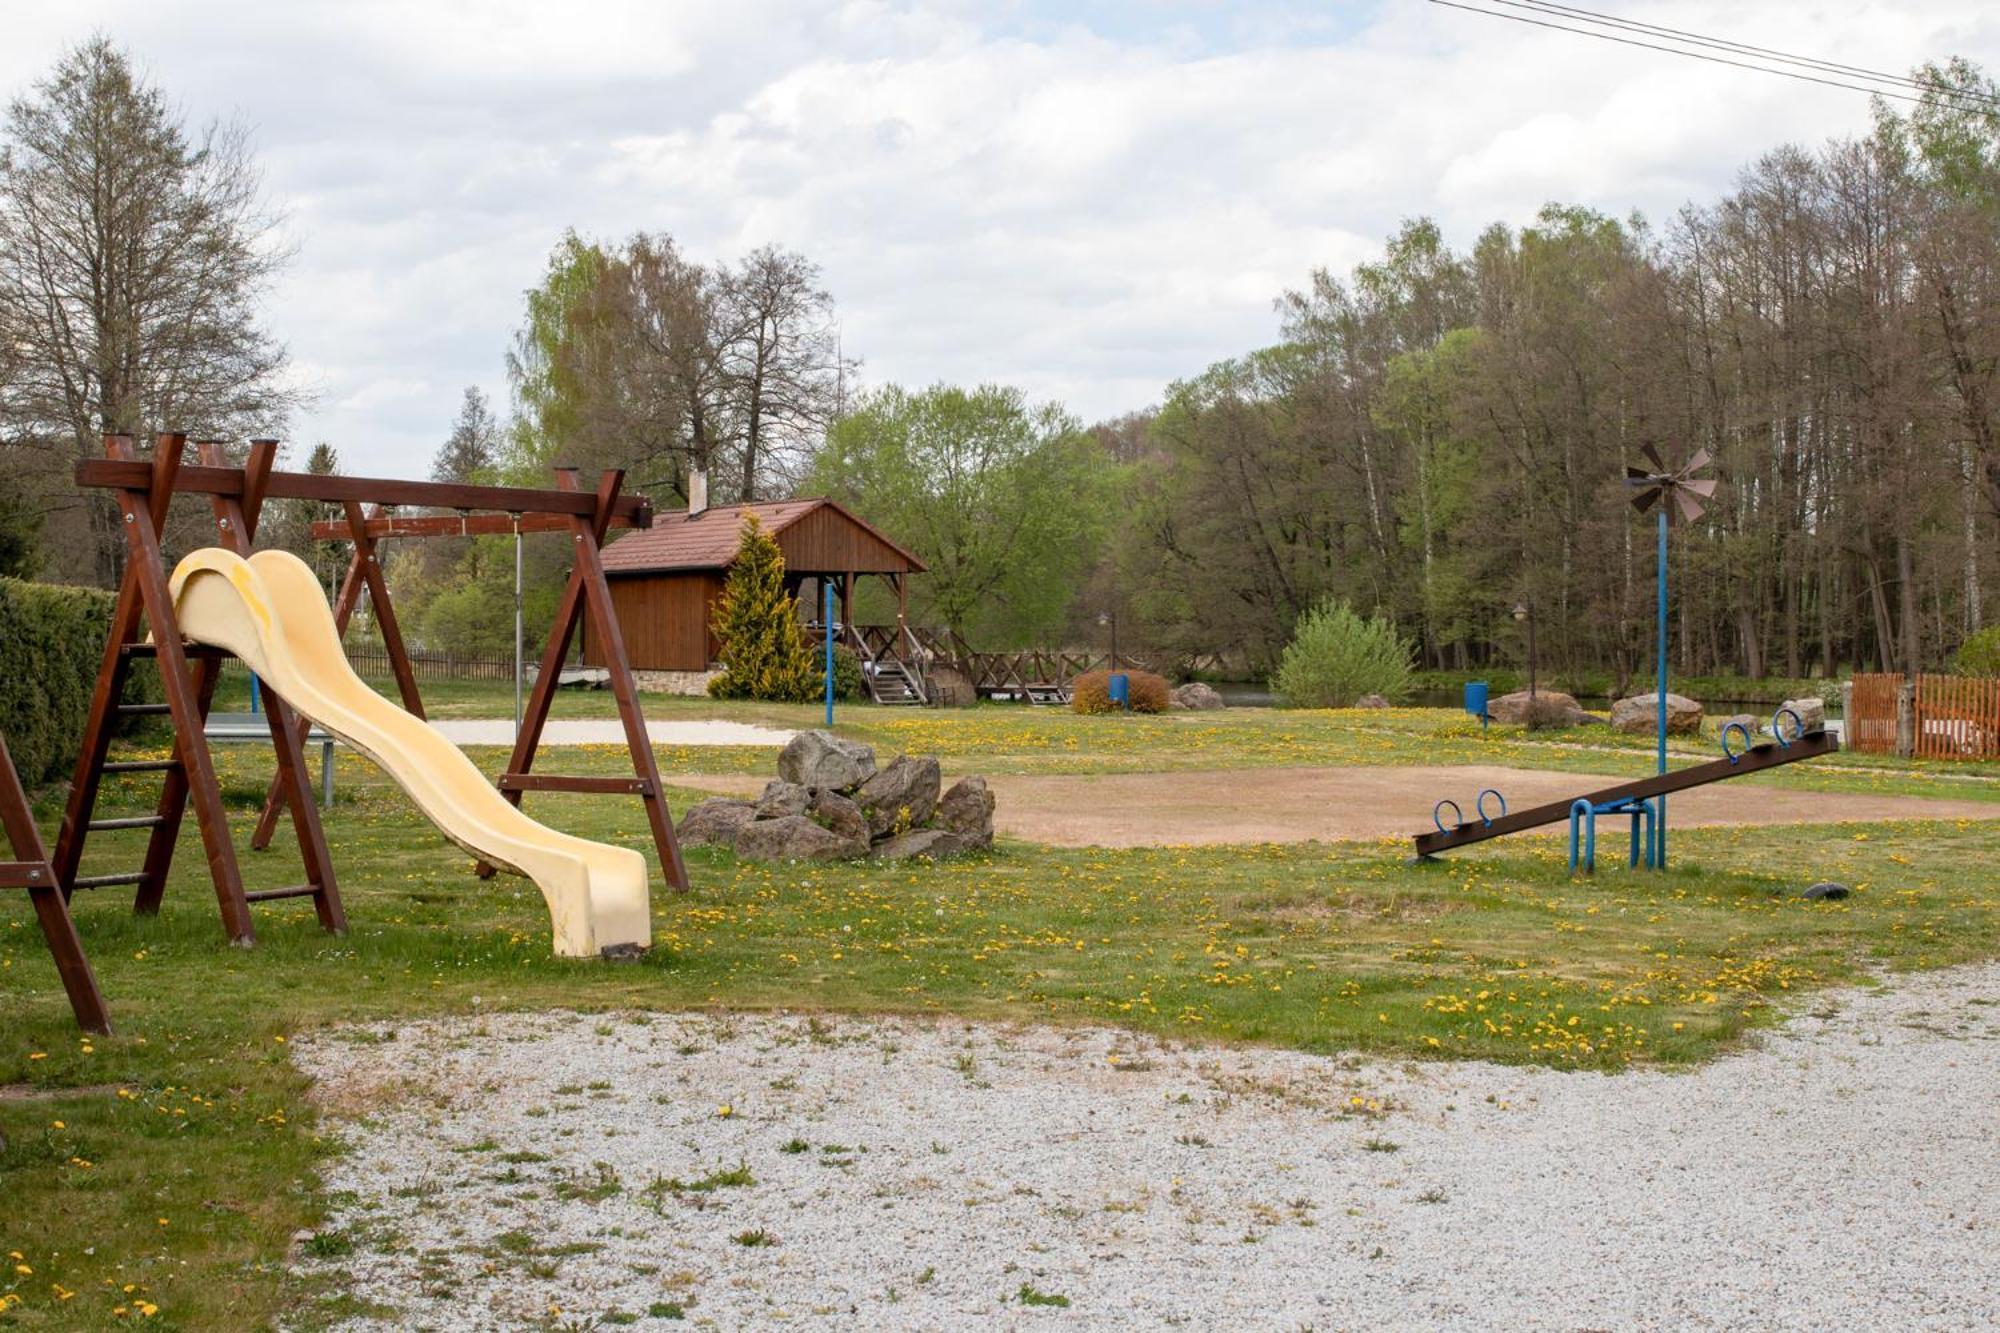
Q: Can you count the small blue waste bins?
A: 2